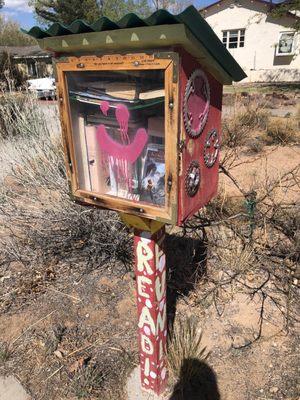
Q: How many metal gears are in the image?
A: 3